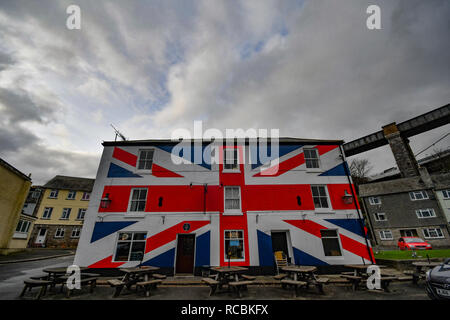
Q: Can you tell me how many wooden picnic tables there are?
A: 6